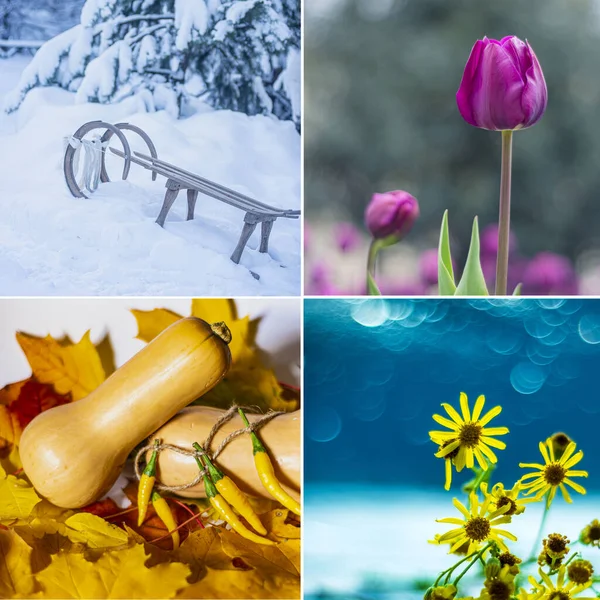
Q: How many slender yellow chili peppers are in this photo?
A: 5